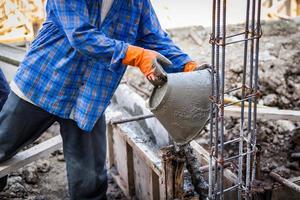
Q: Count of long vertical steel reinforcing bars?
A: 6